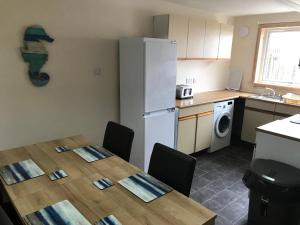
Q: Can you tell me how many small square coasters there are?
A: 4